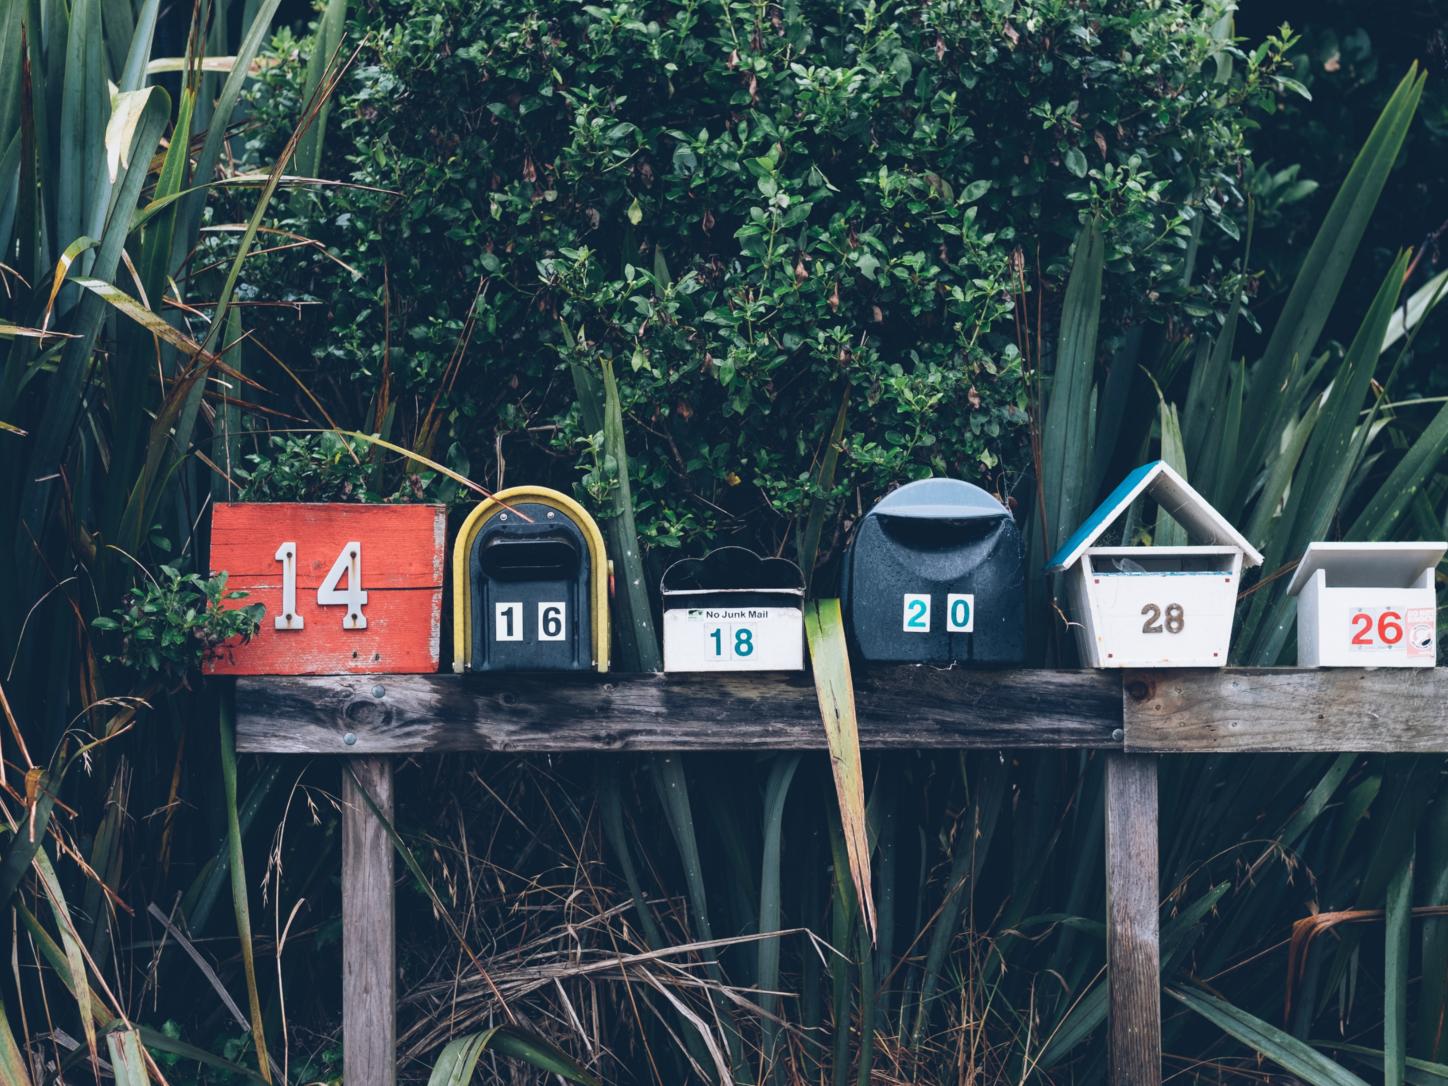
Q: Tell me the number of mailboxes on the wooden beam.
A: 6